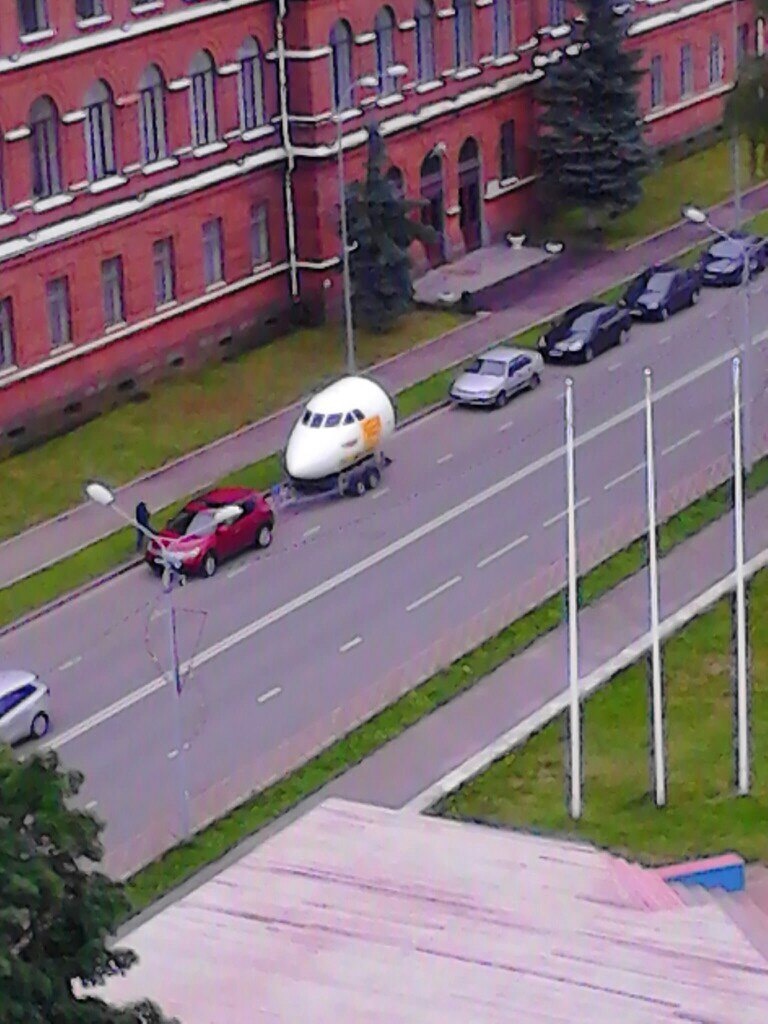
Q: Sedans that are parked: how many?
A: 4